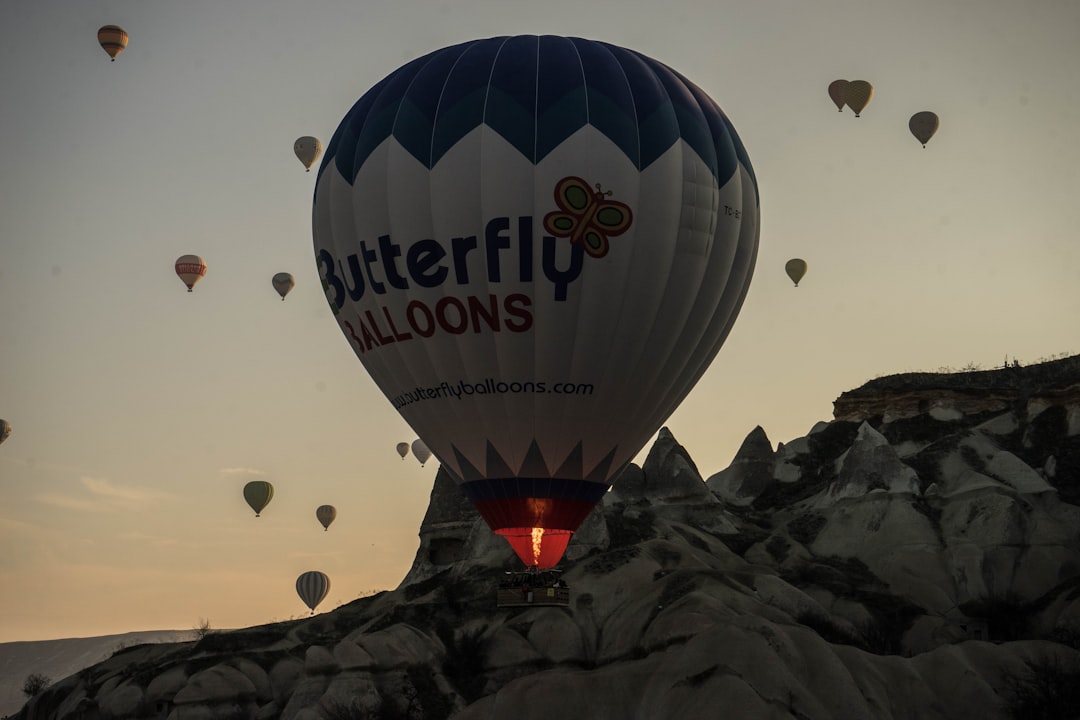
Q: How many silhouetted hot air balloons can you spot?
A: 14